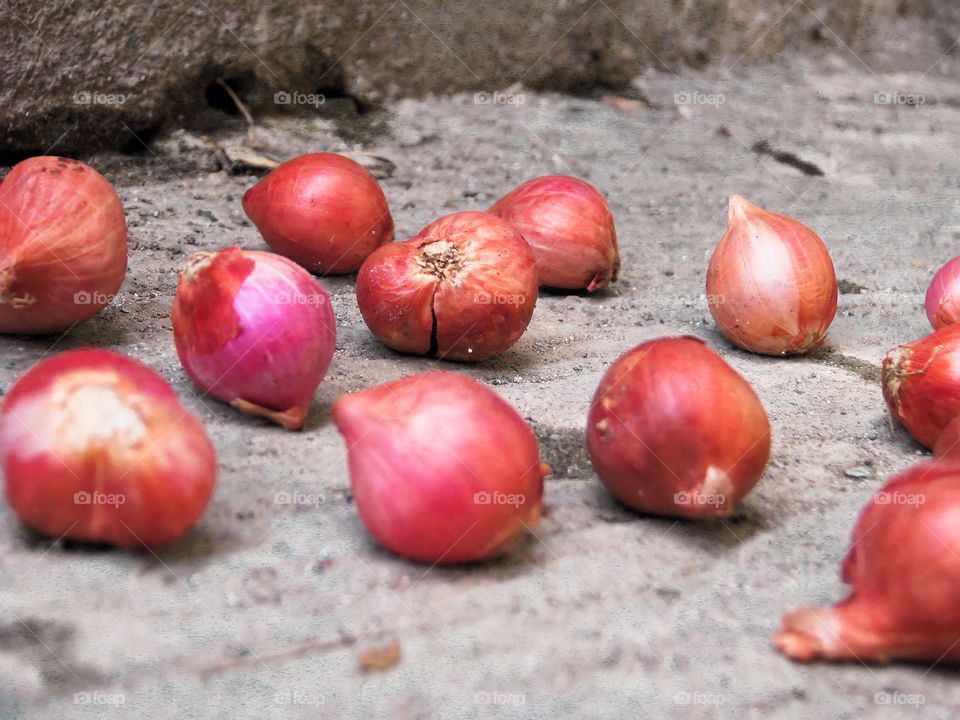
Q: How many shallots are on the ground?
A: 12